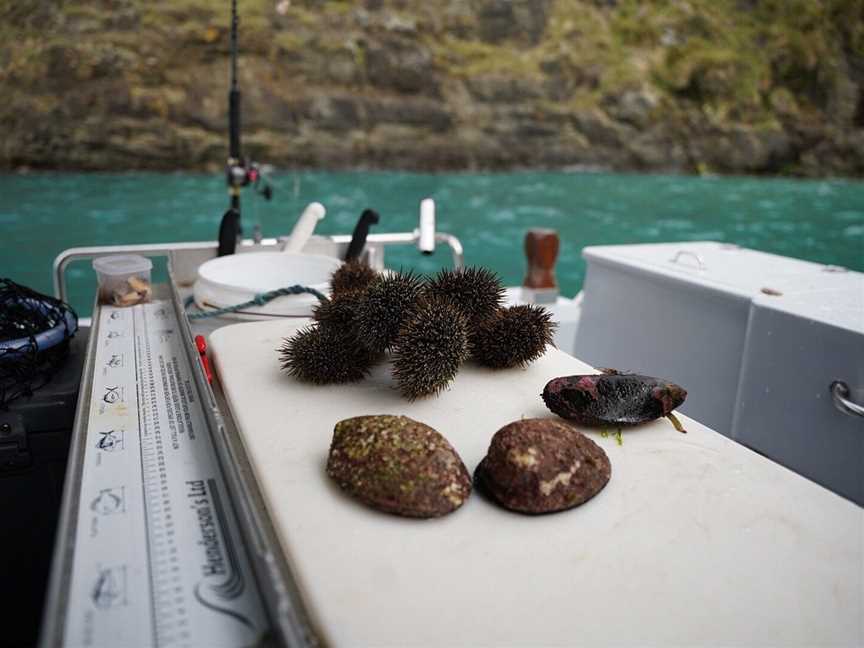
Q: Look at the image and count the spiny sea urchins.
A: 7